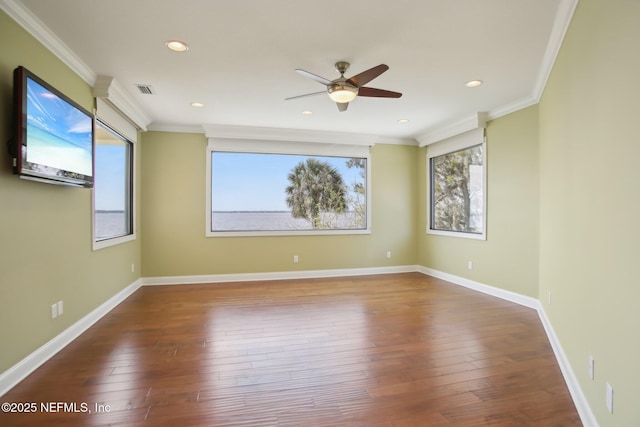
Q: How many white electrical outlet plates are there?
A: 9